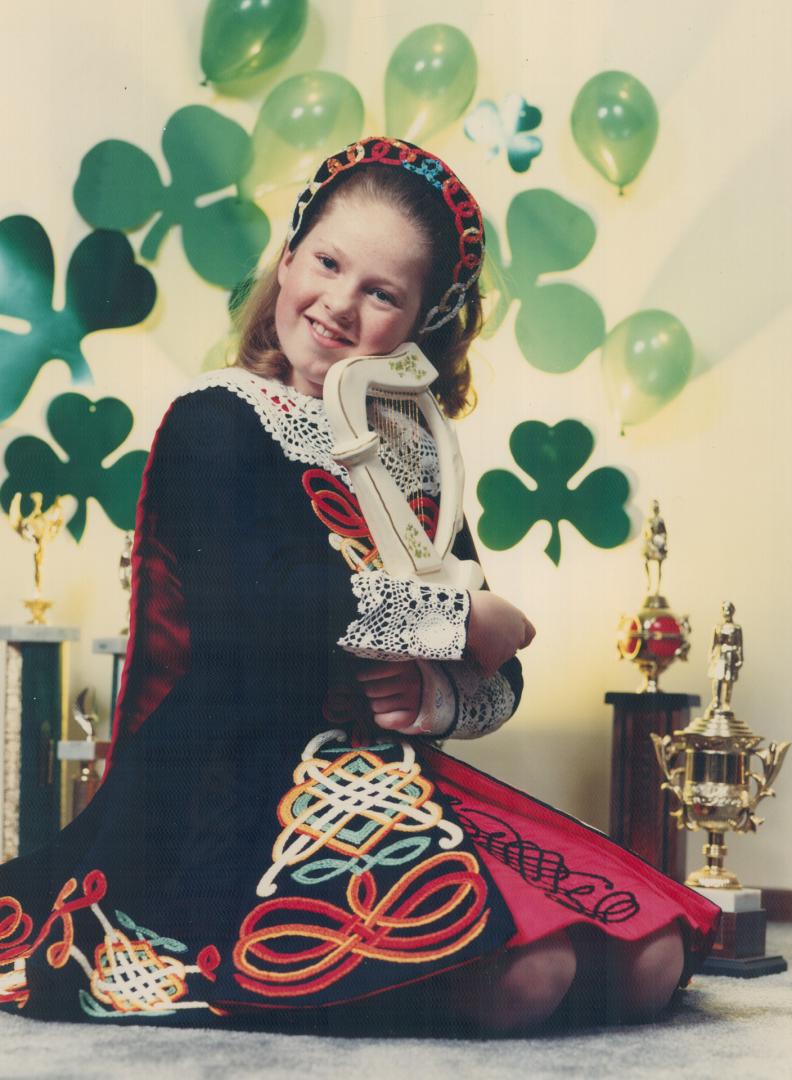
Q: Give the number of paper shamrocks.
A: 6